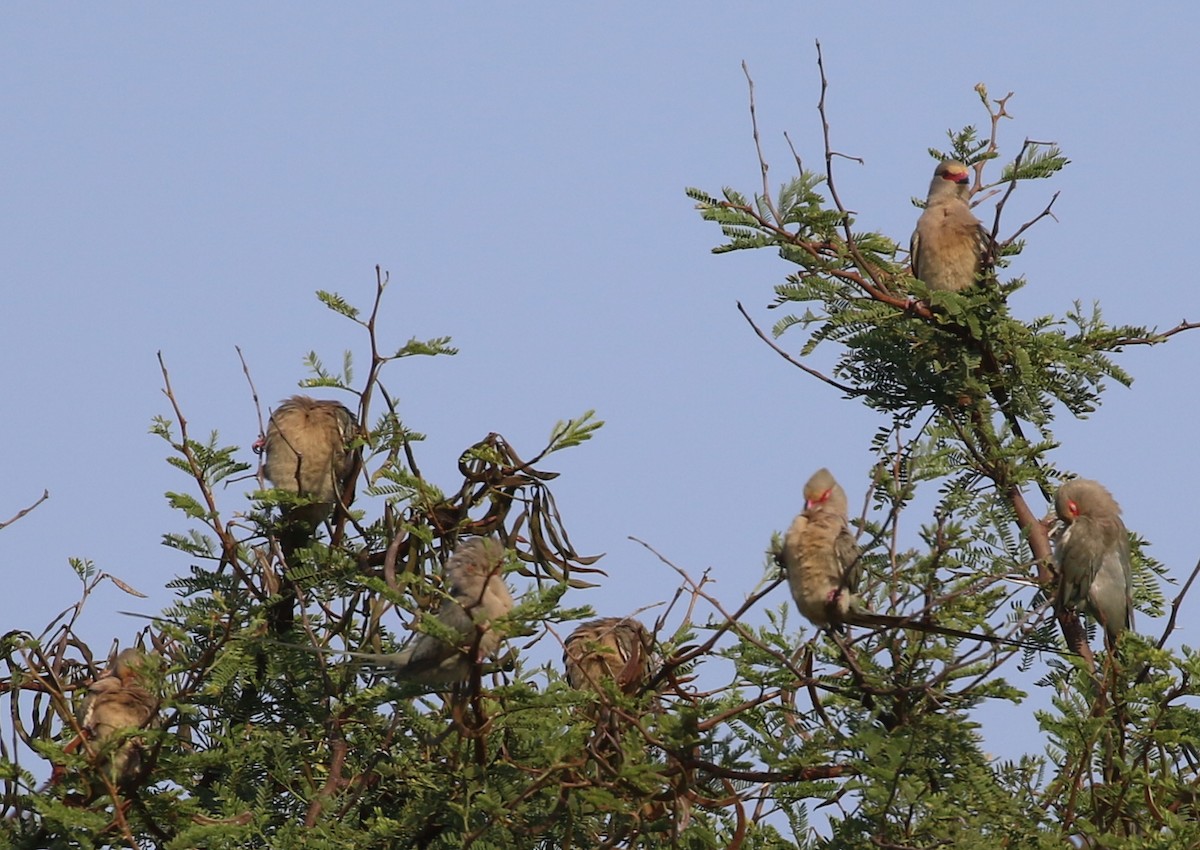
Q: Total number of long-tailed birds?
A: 7